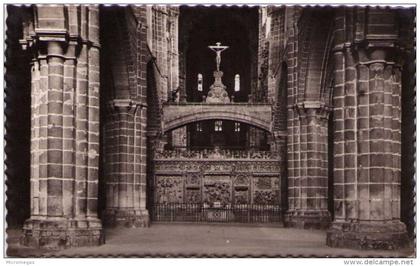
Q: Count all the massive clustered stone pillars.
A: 4